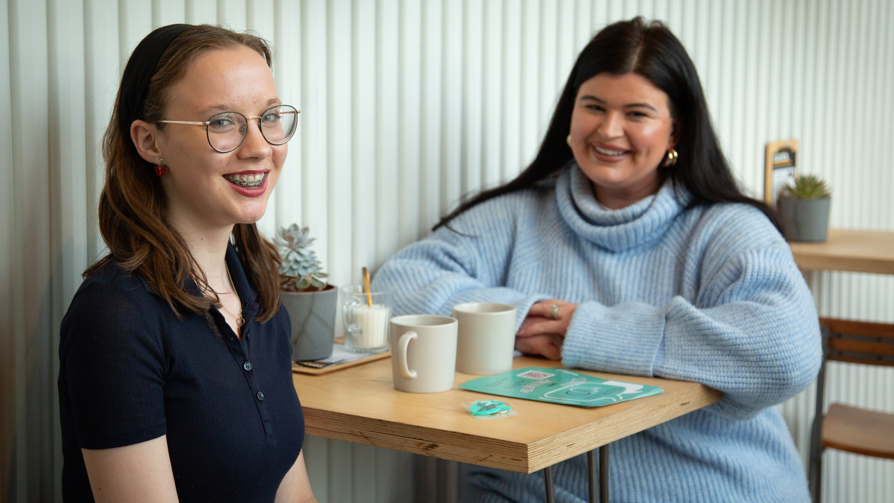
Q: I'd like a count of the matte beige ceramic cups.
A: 2